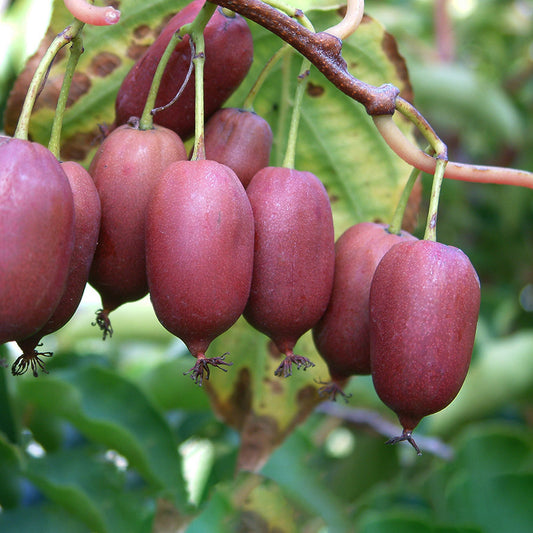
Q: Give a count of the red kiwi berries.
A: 9